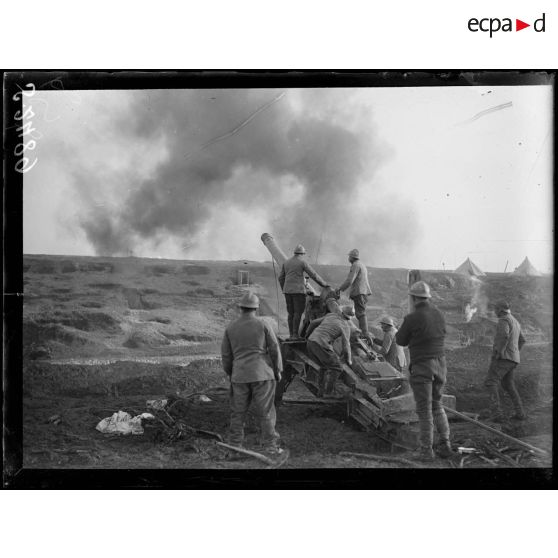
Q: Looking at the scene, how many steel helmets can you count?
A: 6